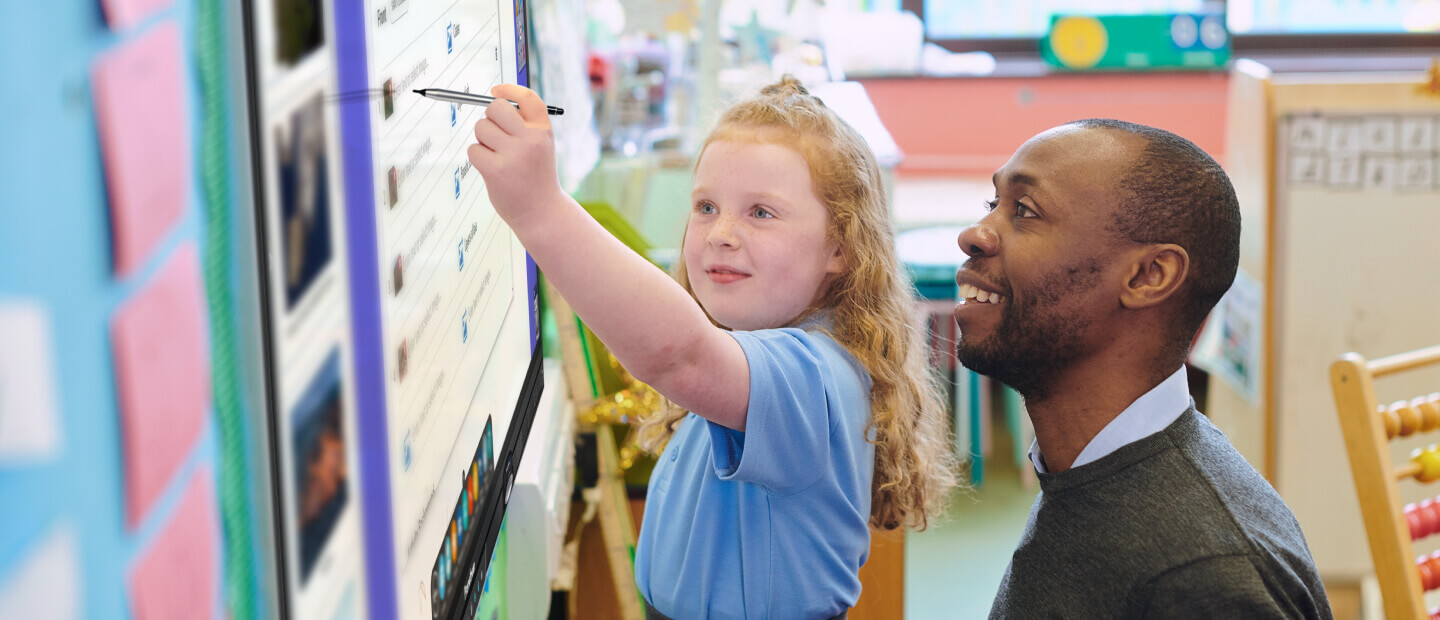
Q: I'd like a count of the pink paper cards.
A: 4